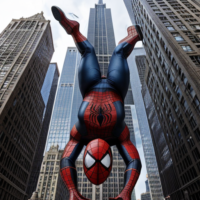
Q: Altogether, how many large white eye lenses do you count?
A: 2